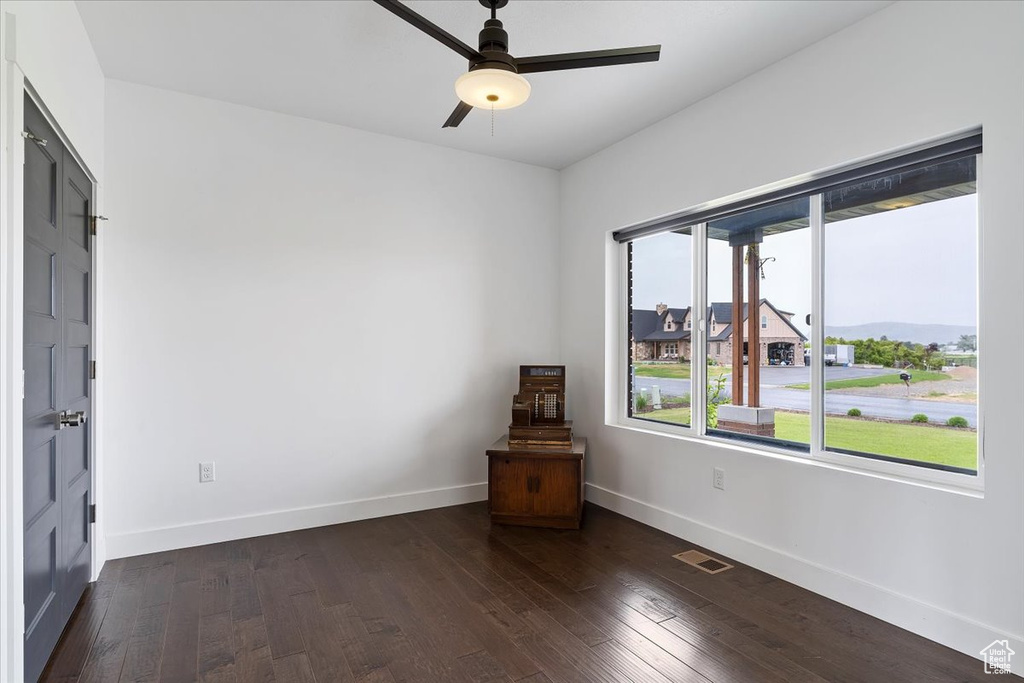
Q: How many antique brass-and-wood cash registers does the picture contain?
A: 1